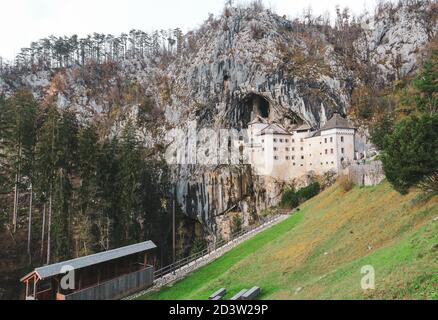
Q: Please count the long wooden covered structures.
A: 1